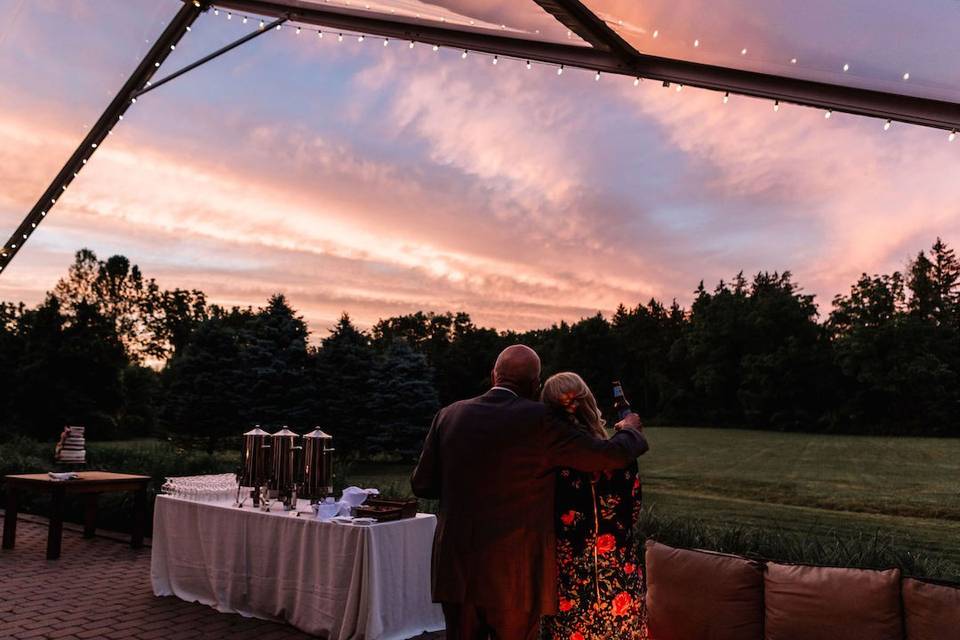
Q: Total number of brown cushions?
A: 3